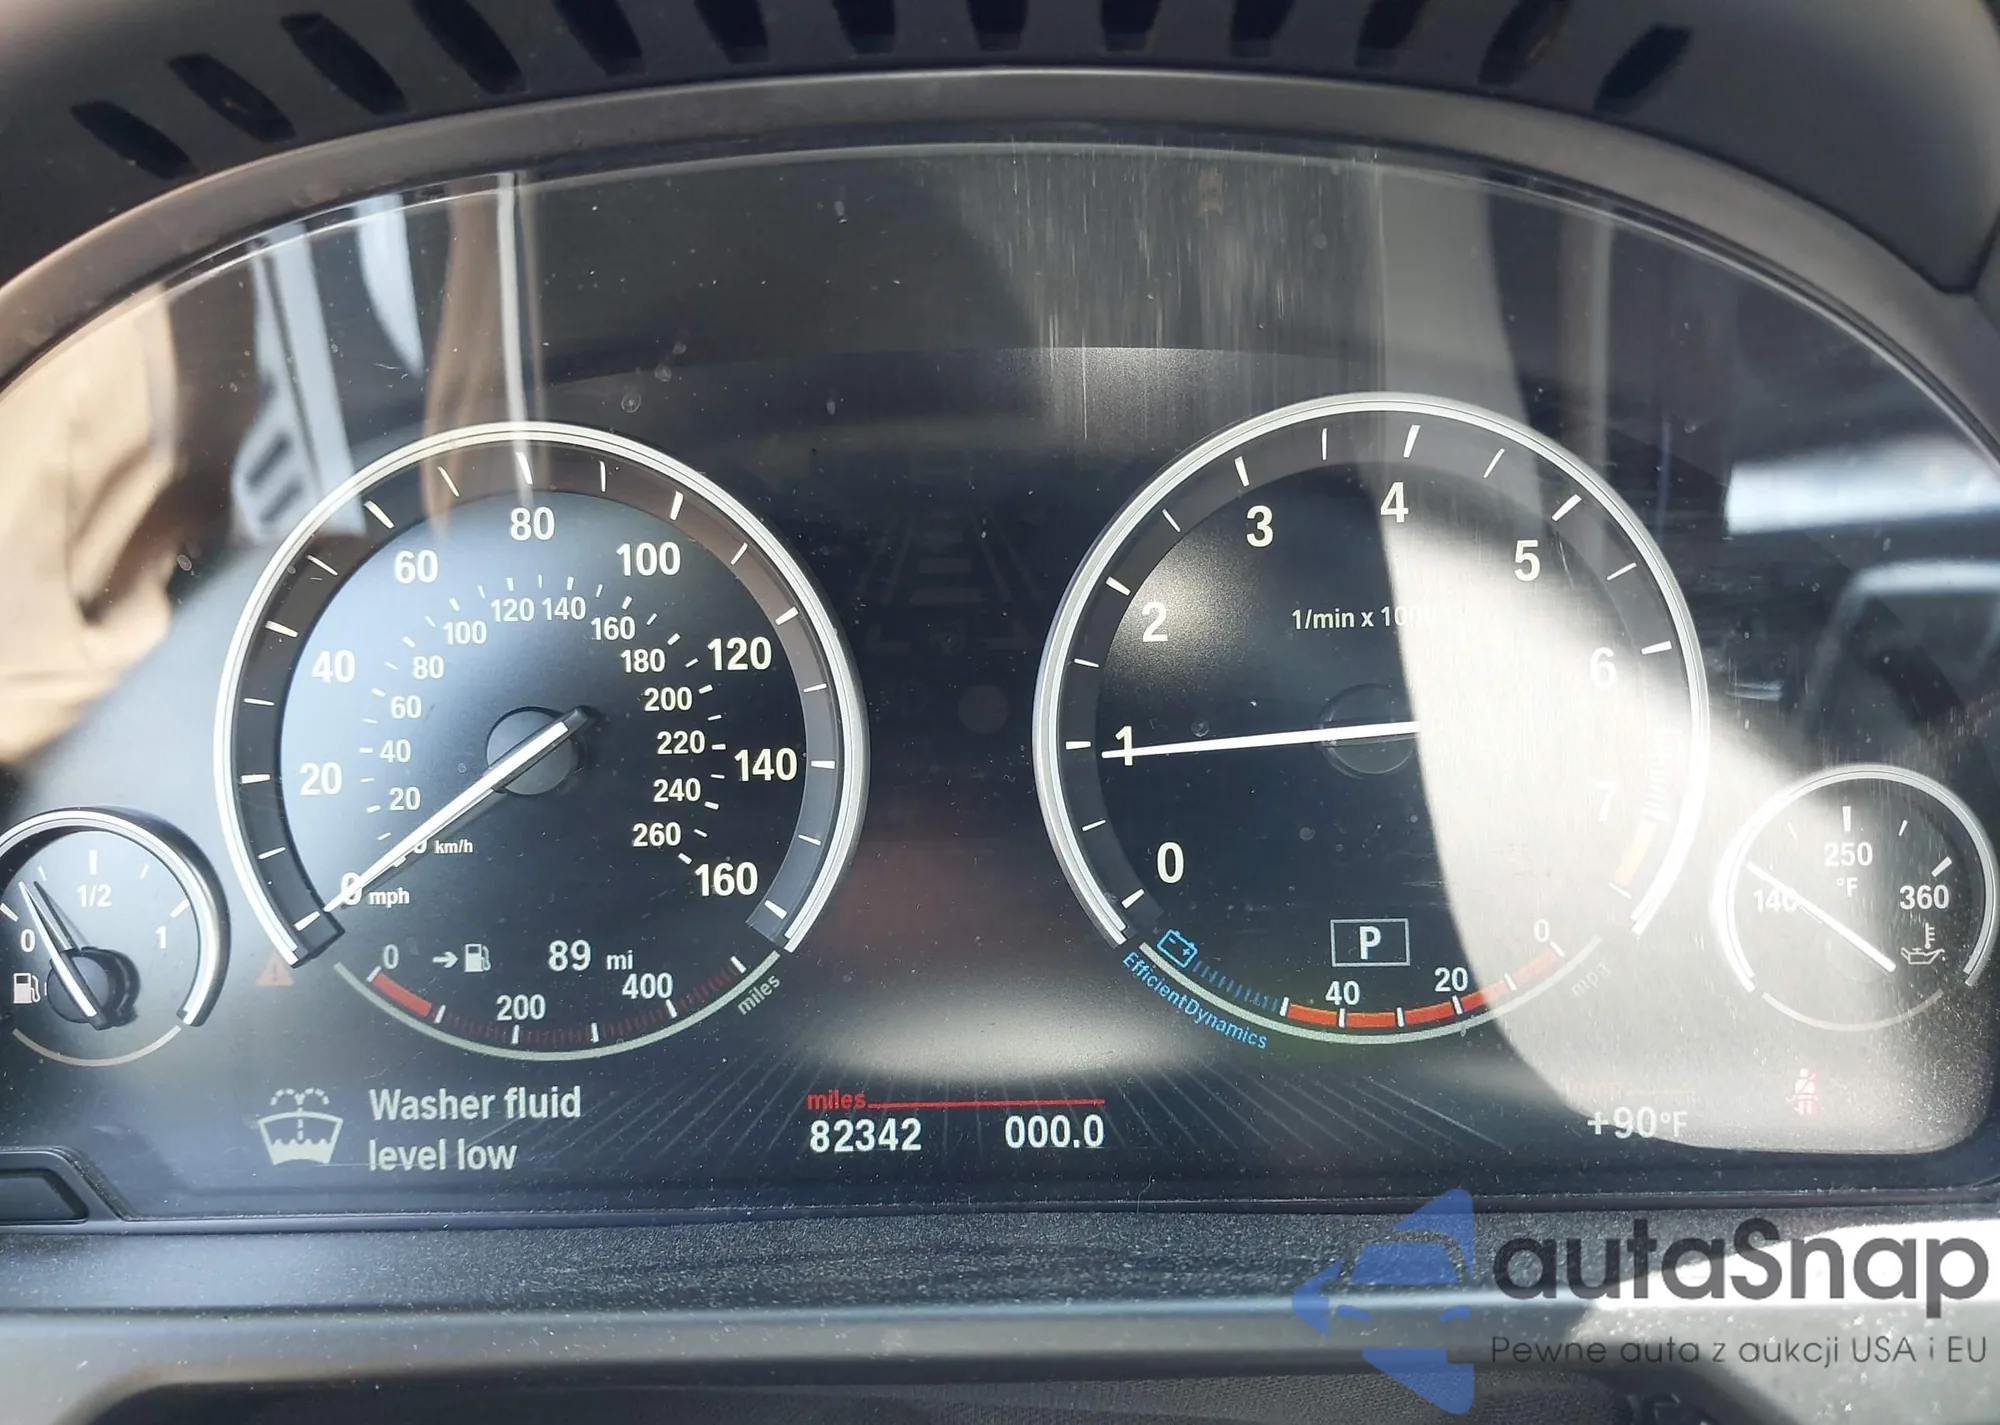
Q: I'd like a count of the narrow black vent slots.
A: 13